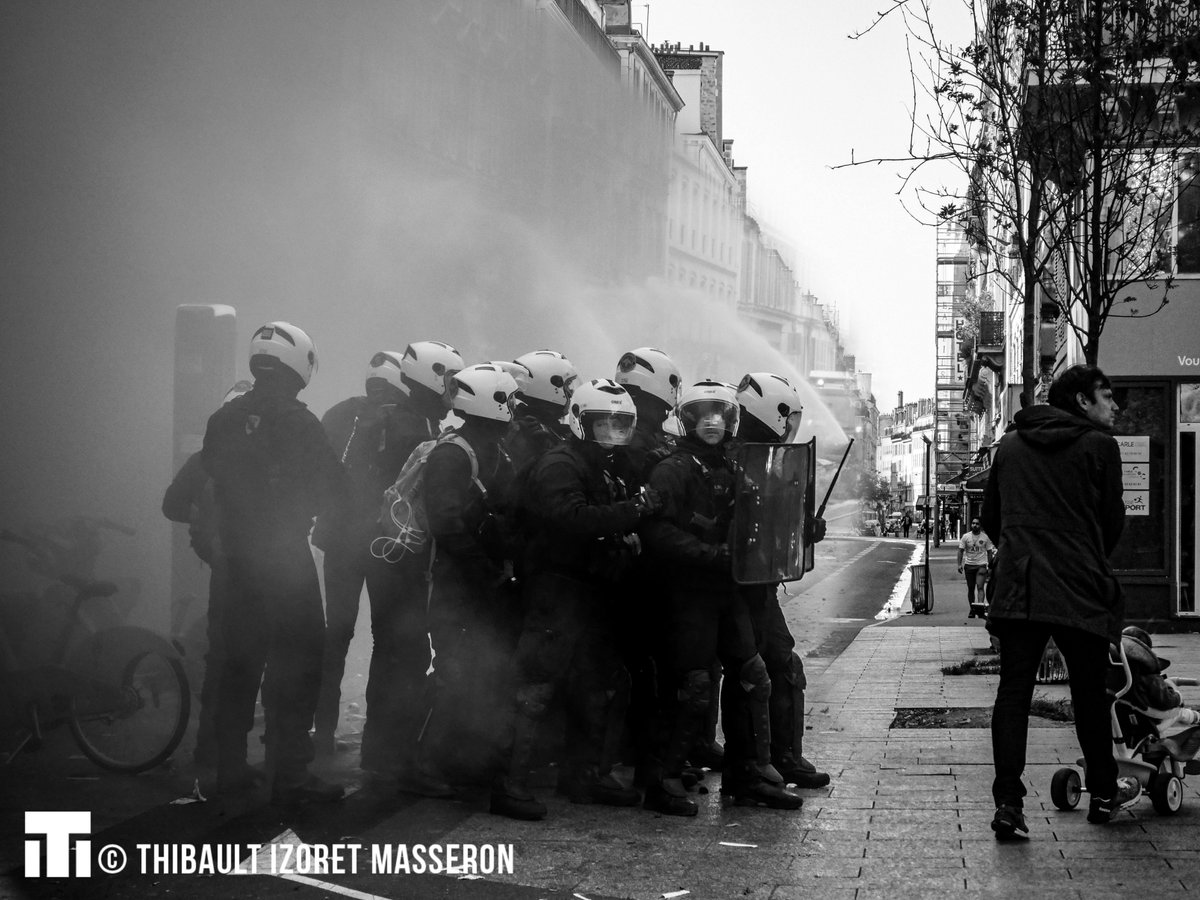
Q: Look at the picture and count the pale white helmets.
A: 11